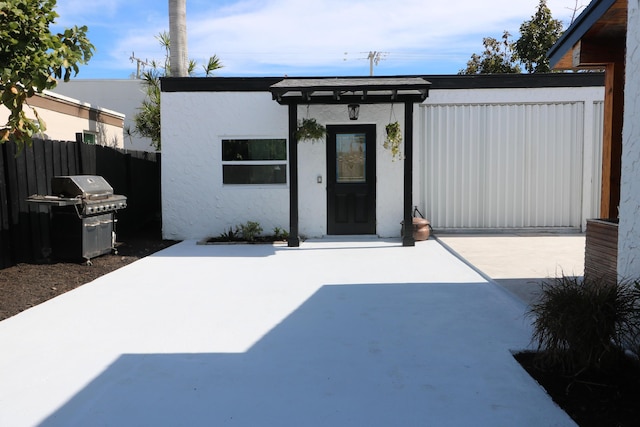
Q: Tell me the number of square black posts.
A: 2